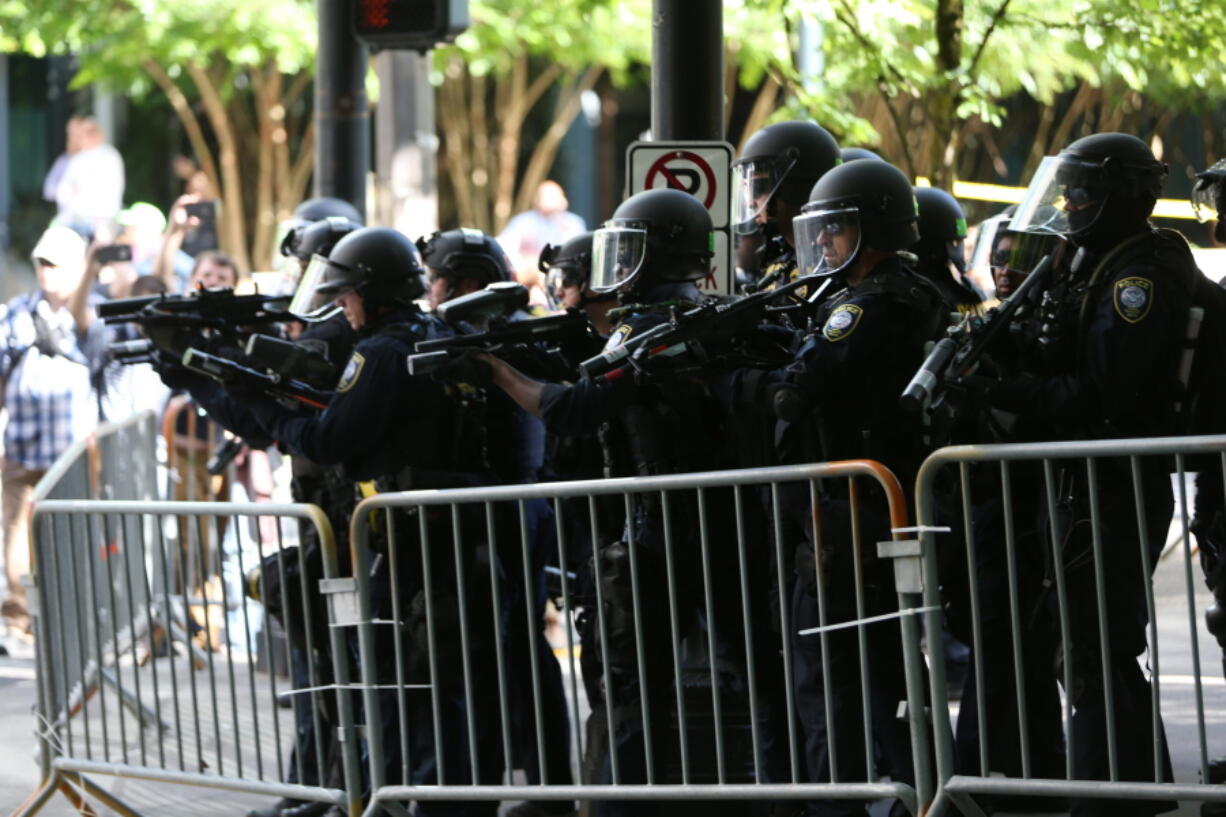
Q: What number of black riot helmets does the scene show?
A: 13